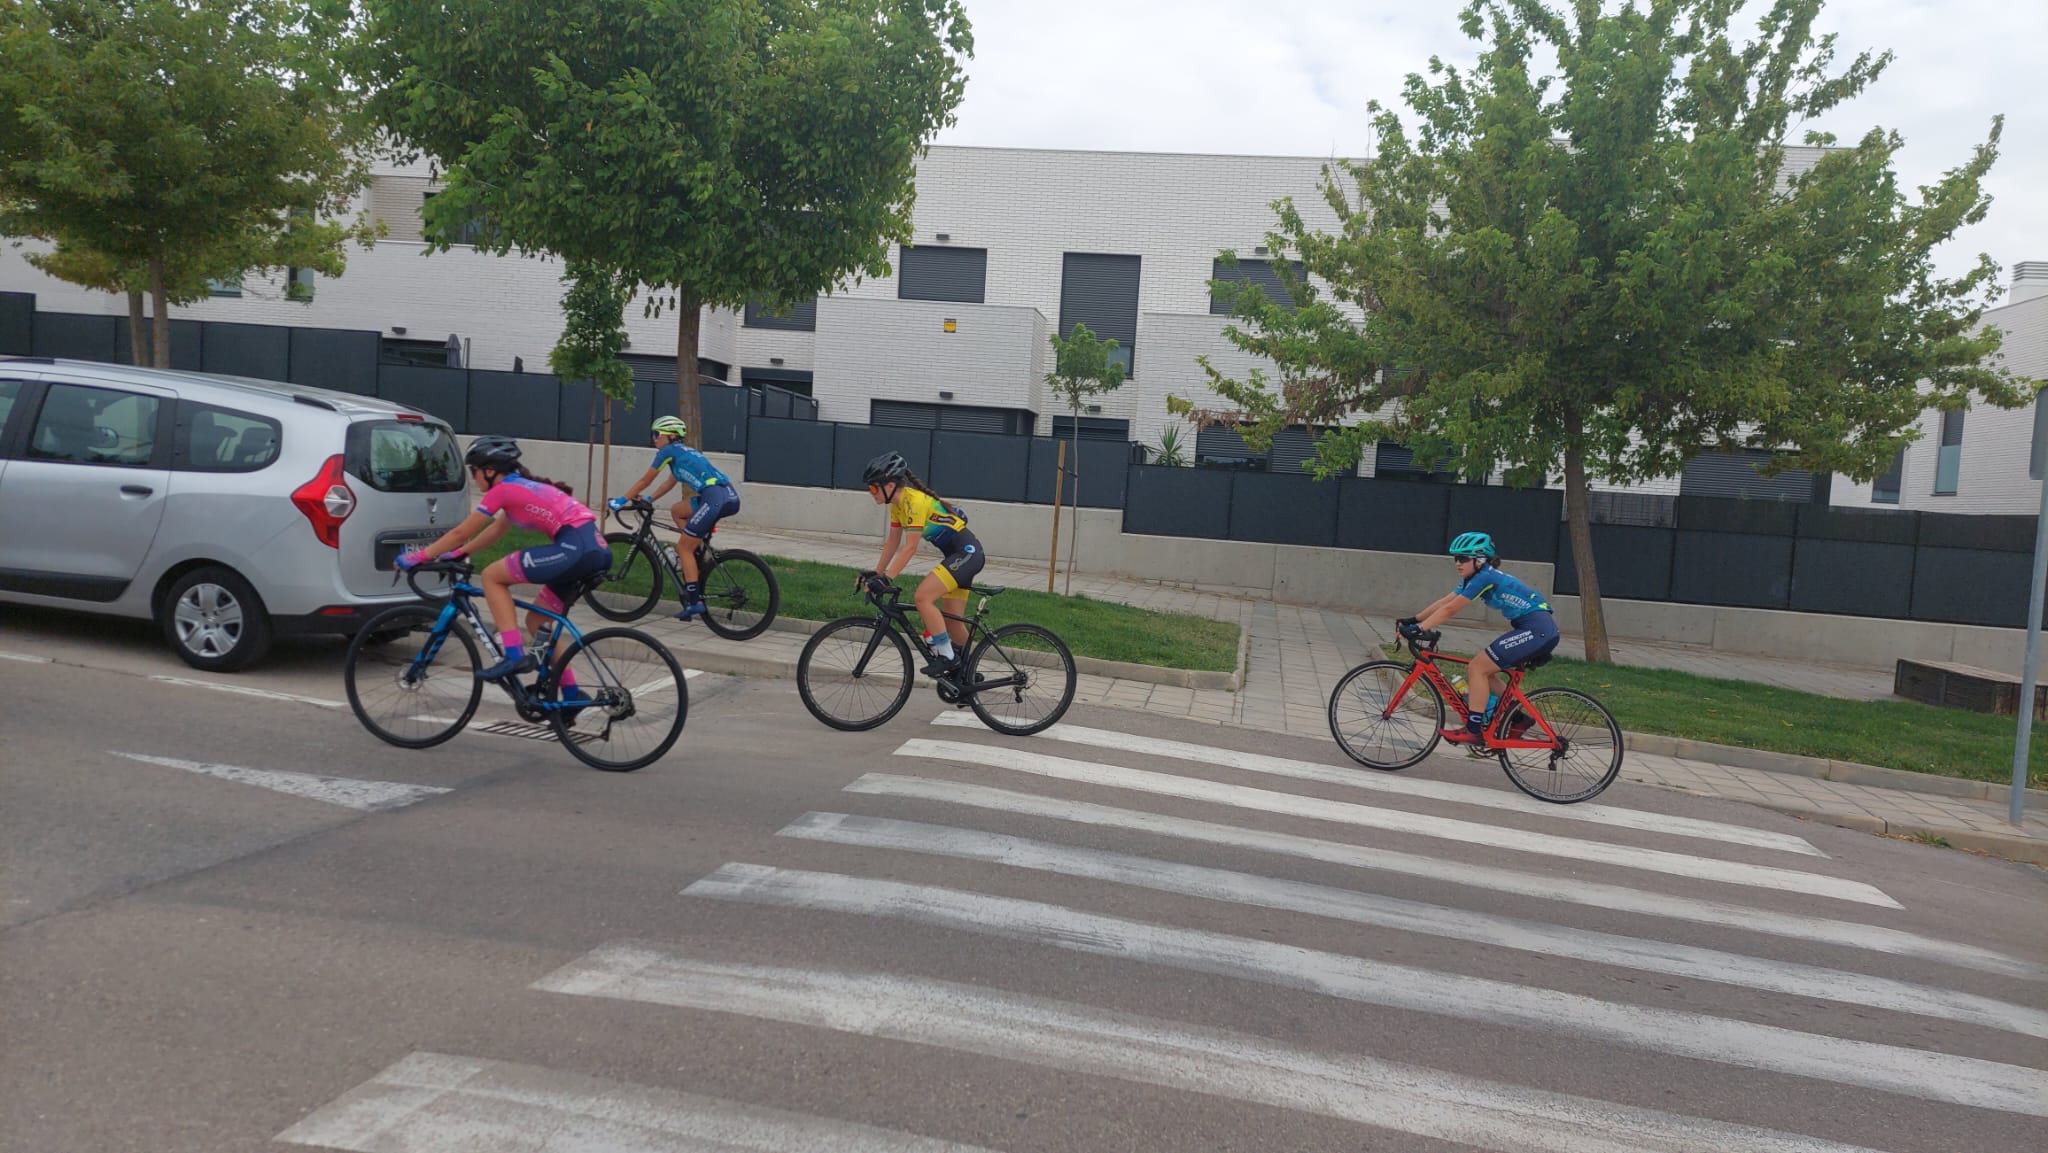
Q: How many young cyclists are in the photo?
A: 4